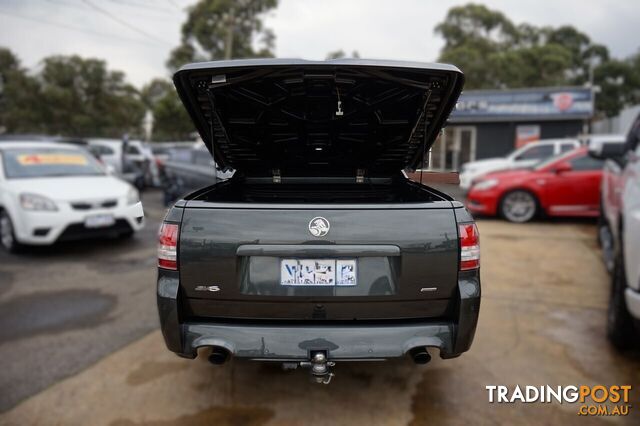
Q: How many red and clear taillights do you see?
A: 2